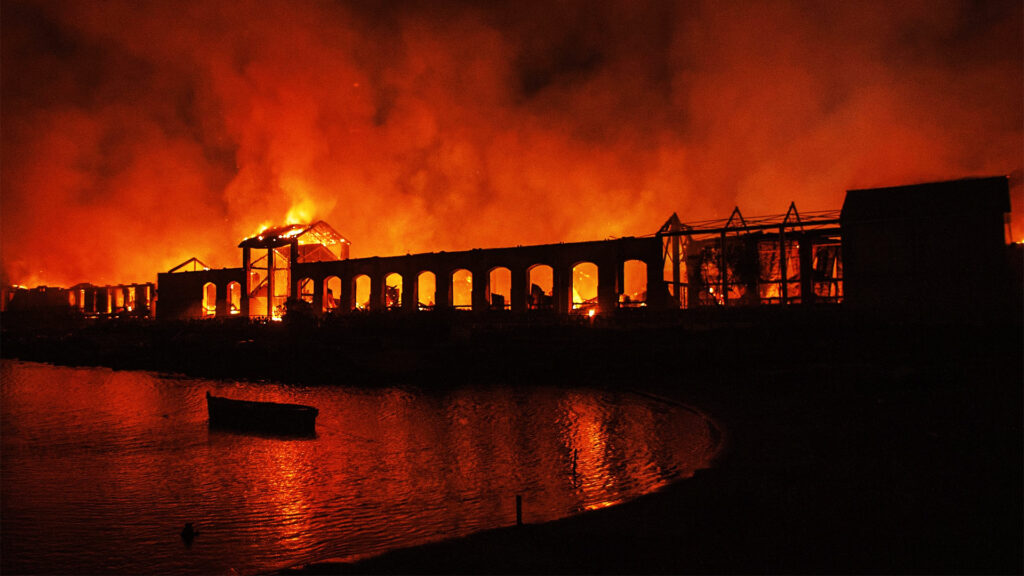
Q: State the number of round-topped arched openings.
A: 12